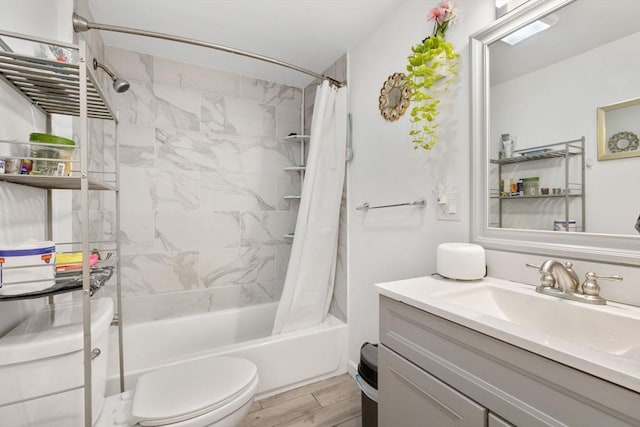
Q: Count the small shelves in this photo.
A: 4